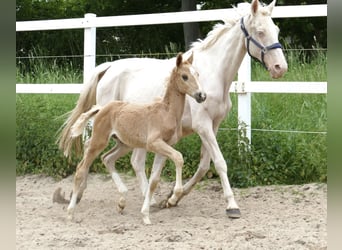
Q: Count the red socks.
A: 0